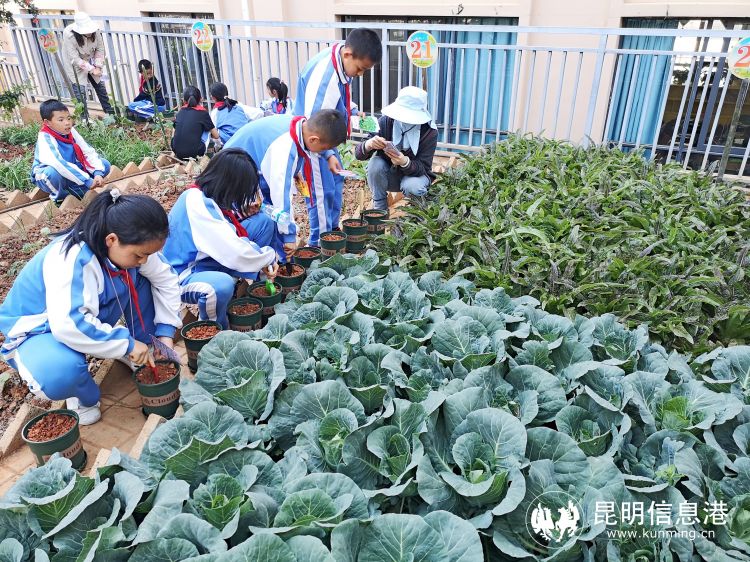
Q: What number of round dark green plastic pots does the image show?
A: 10